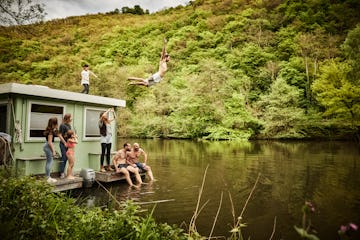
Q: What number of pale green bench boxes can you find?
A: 2